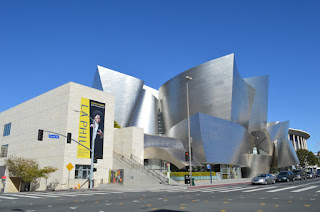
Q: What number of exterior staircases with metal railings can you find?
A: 1